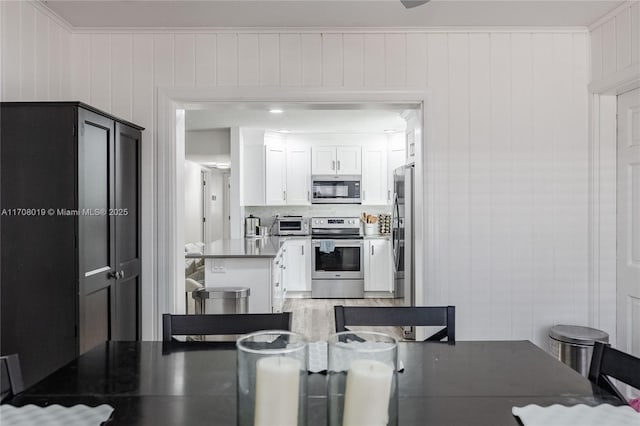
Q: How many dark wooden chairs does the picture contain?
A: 4